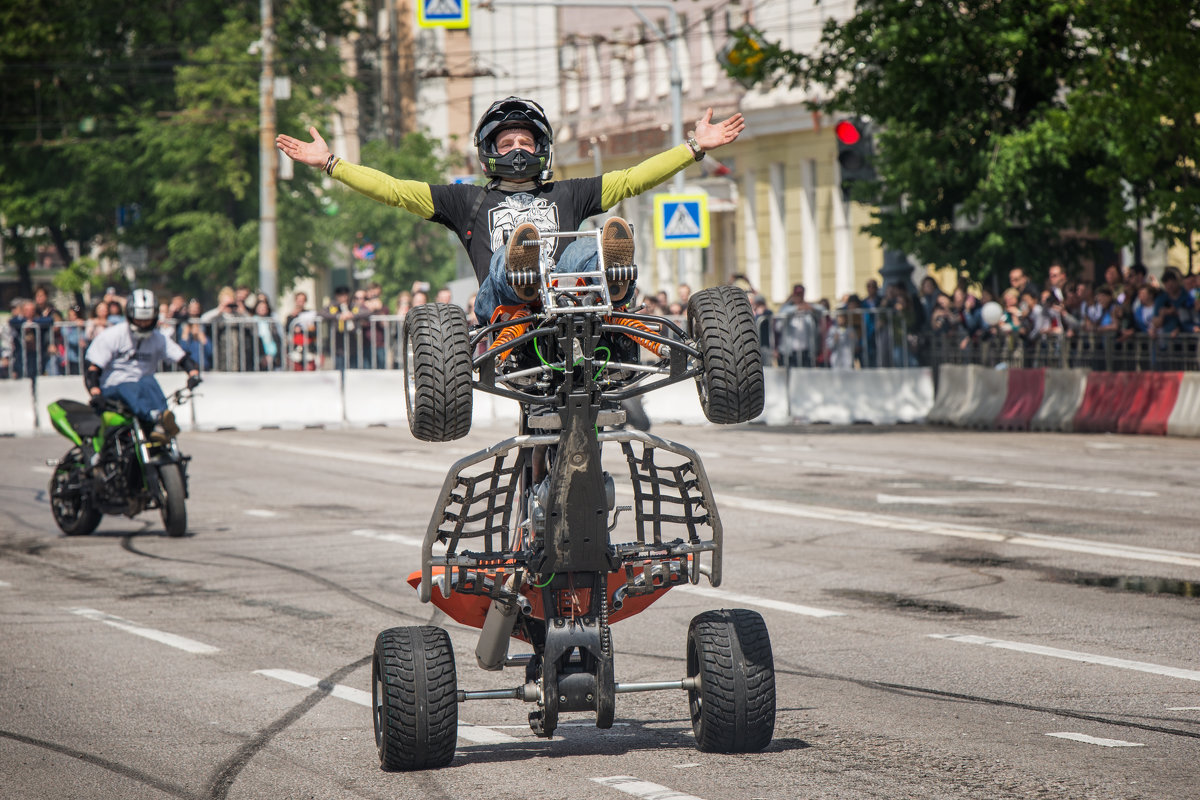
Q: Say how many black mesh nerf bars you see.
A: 2